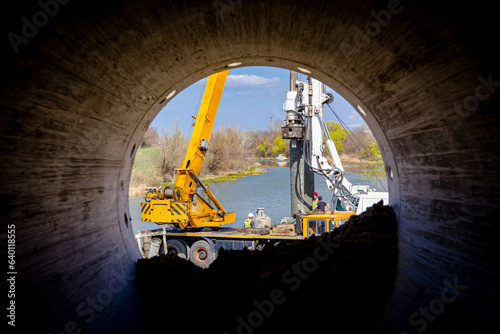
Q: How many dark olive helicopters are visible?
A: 0